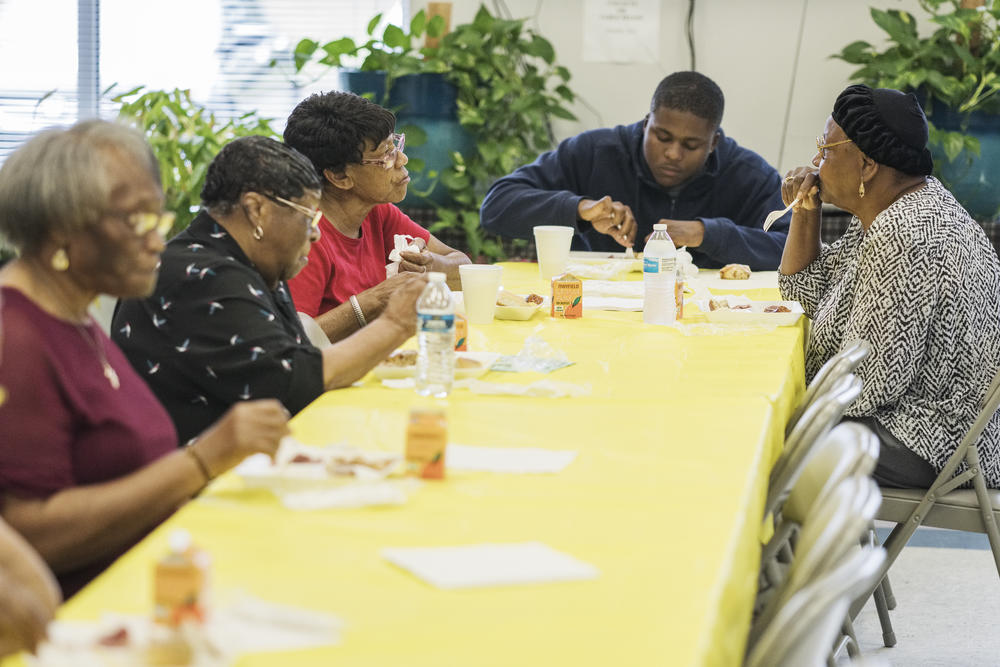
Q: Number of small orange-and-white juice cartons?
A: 5